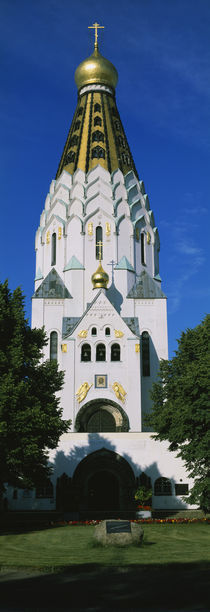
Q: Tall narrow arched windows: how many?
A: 5